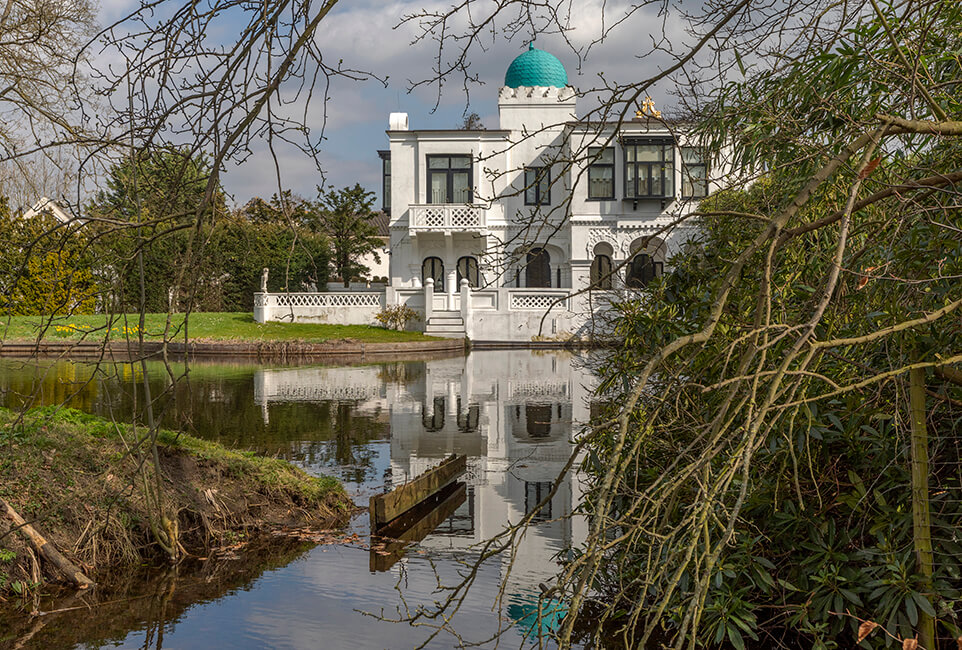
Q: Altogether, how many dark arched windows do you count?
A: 5